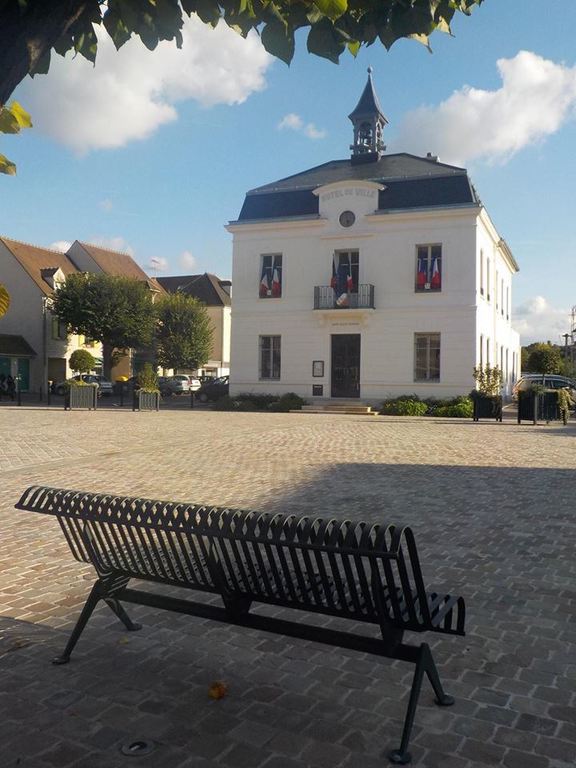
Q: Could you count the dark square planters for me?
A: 4